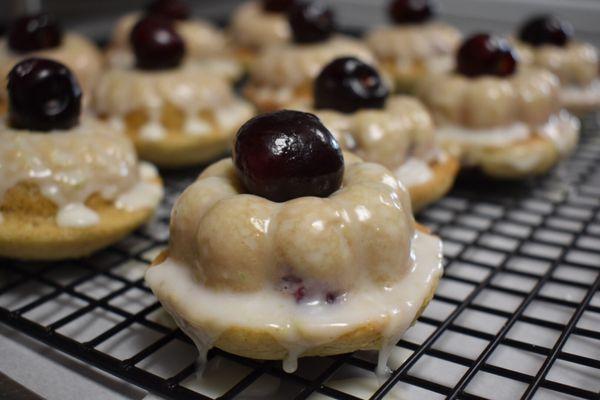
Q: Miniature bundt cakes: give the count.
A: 11